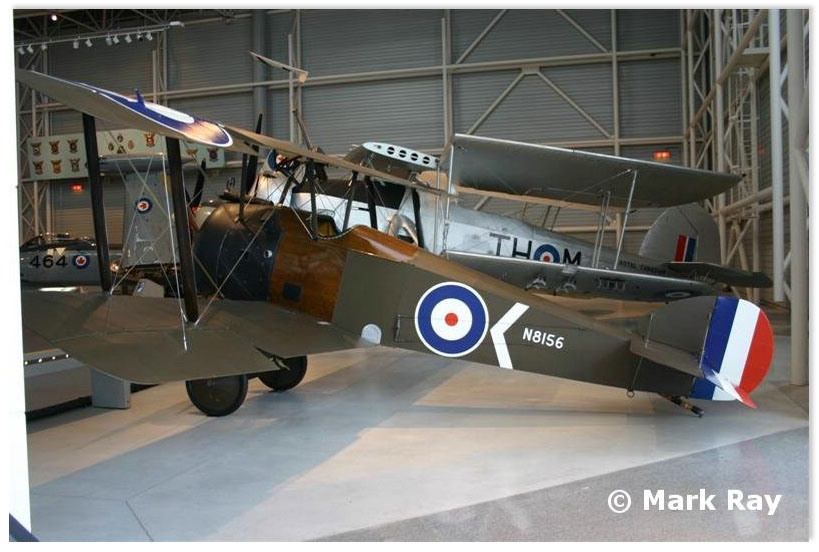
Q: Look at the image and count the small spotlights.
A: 10